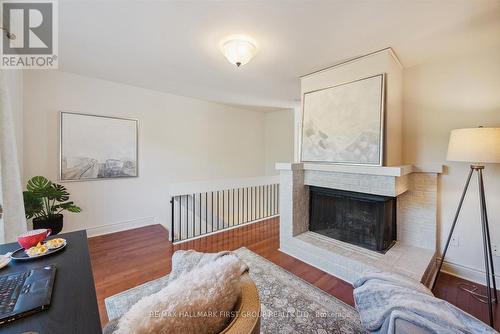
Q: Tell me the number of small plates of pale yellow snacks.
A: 1